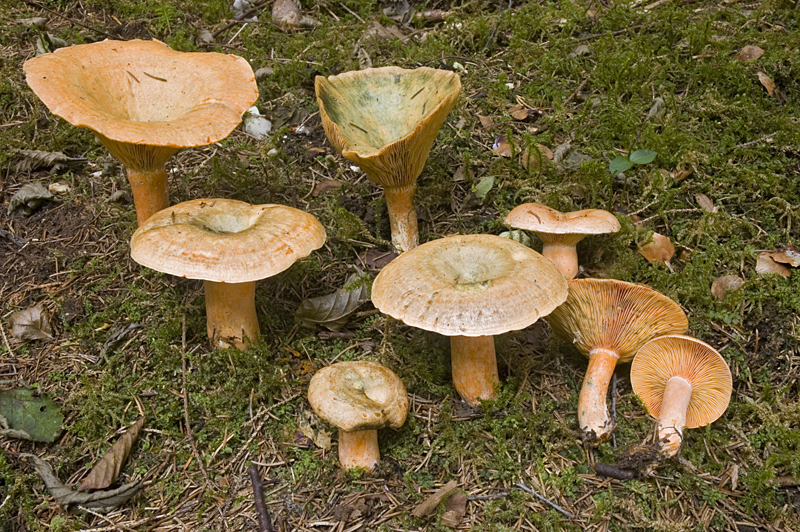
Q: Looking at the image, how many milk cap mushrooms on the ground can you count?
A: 8